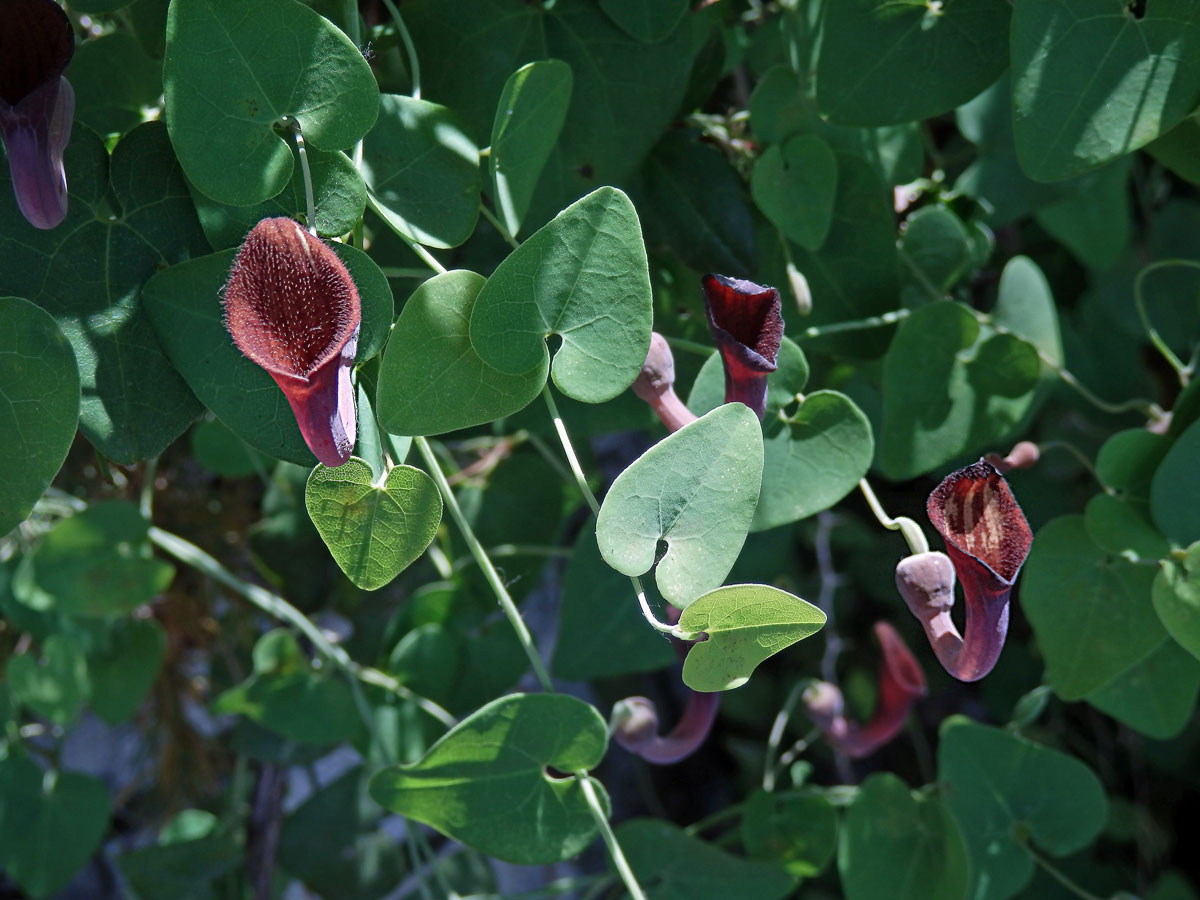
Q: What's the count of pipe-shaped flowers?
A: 6